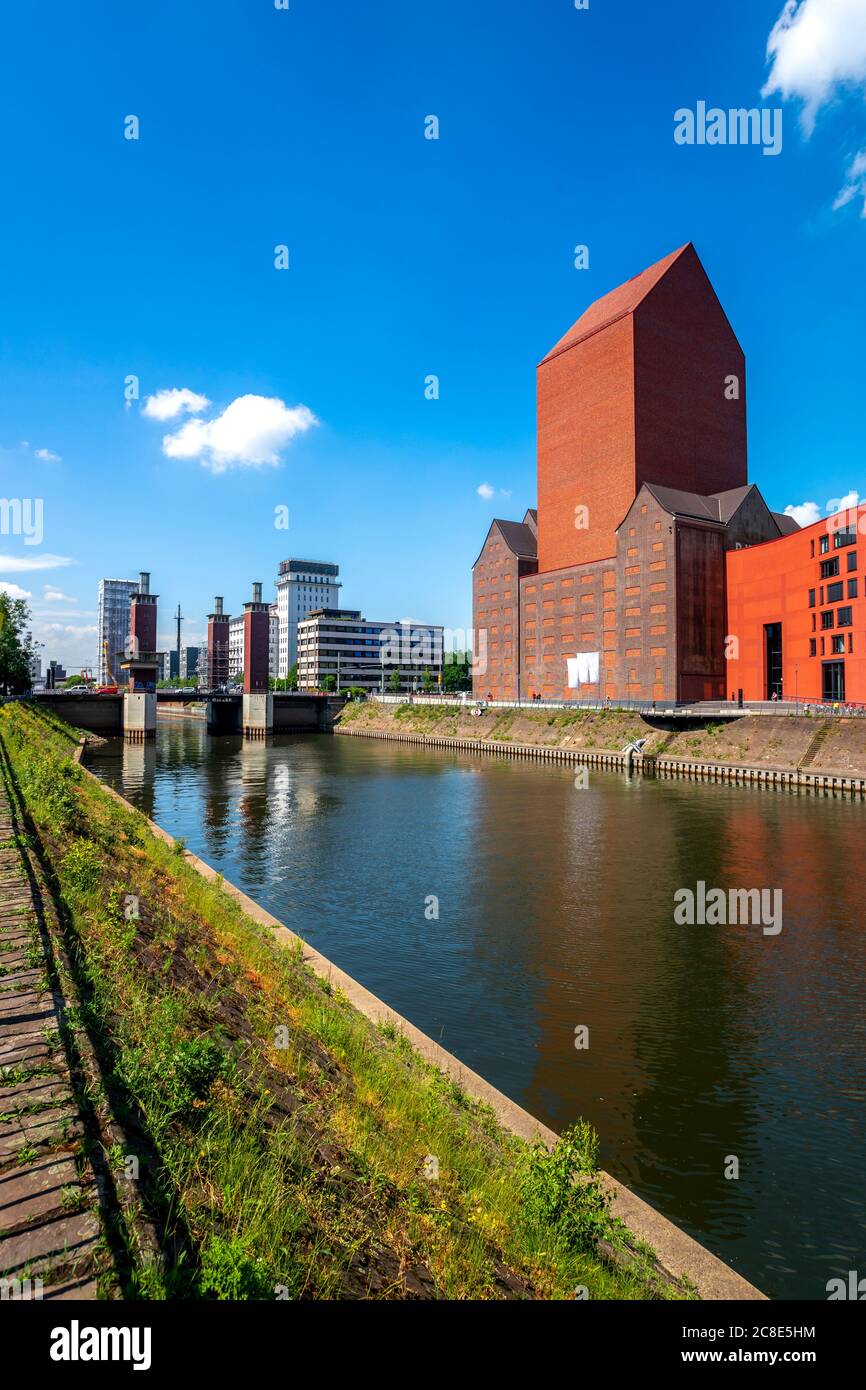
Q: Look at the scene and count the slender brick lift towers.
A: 3